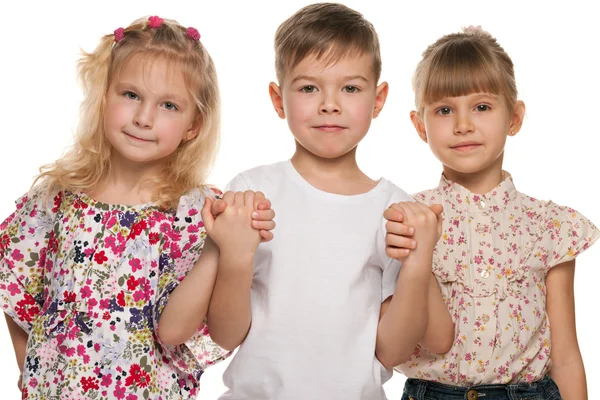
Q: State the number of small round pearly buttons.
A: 5